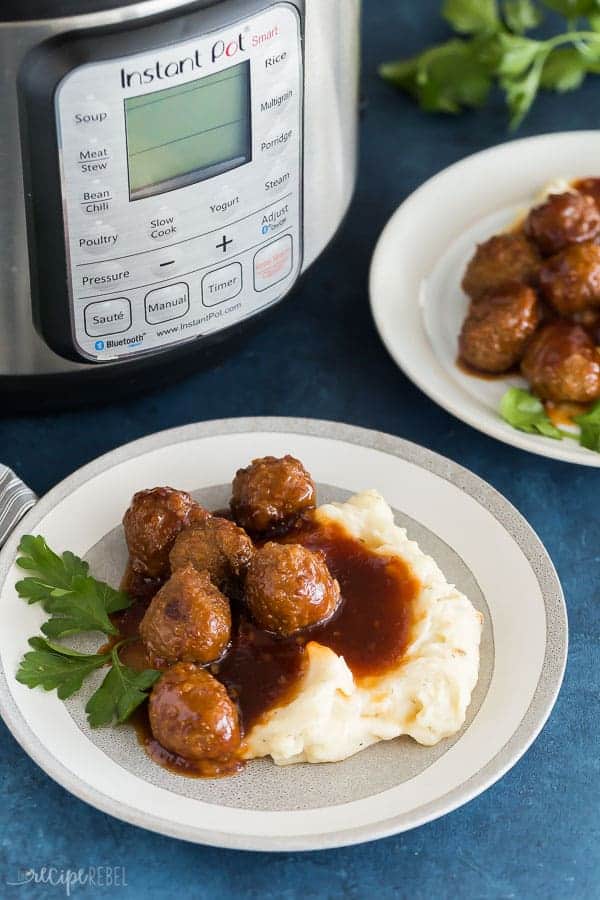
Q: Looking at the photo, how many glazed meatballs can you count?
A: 11